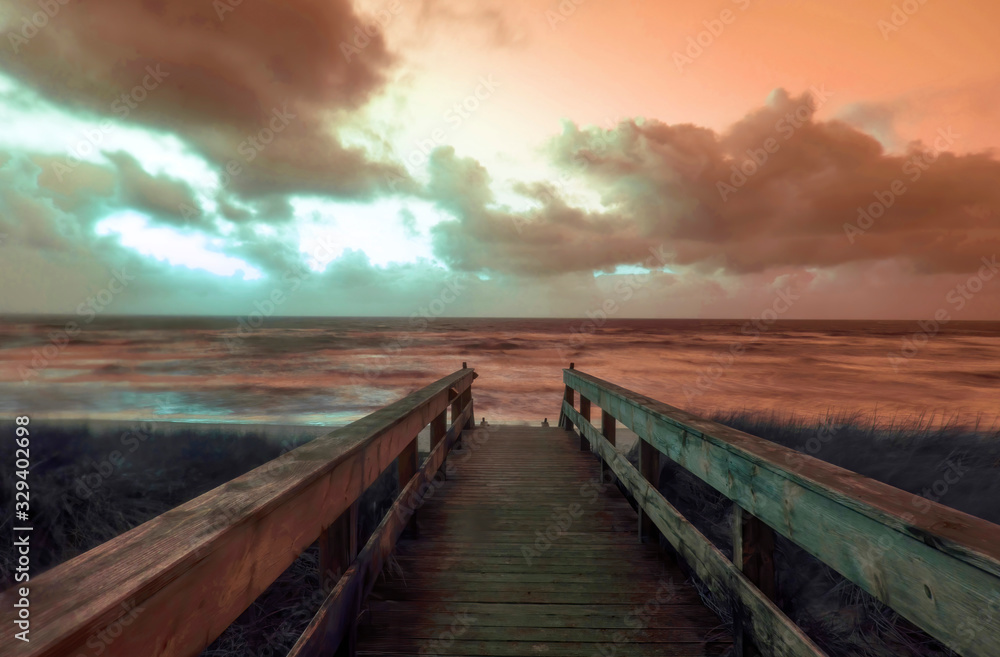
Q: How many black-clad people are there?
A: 0